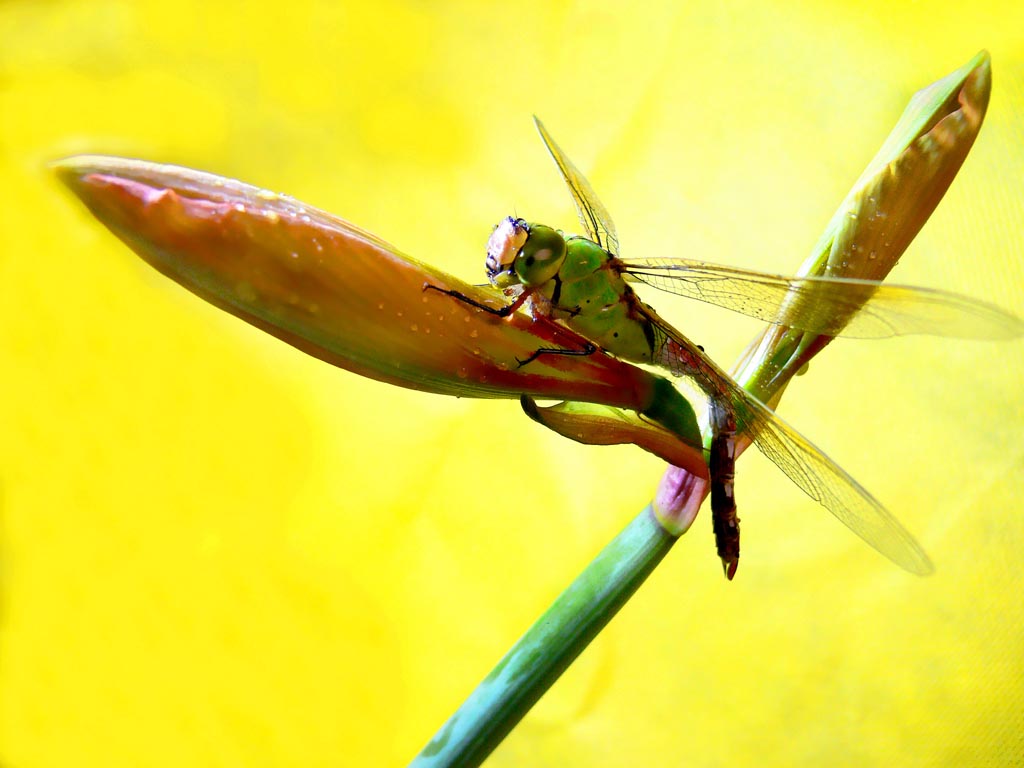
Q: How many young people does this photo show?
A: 0